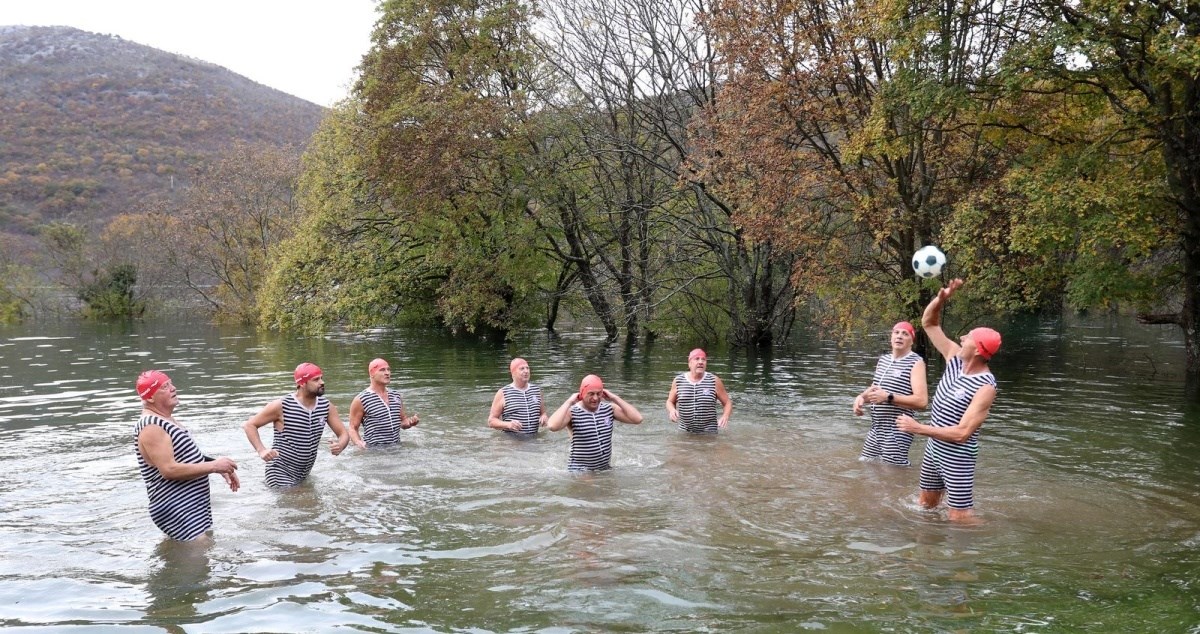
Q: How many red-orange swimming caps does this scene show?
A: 8